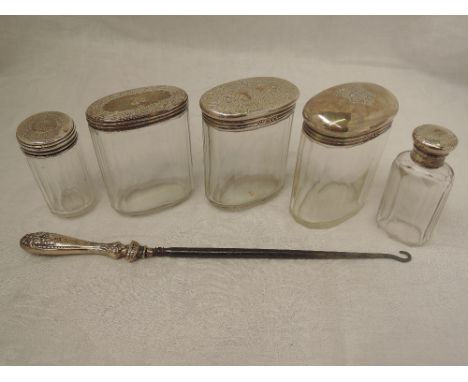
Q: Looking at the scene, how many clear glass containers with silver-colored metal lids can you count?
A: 5